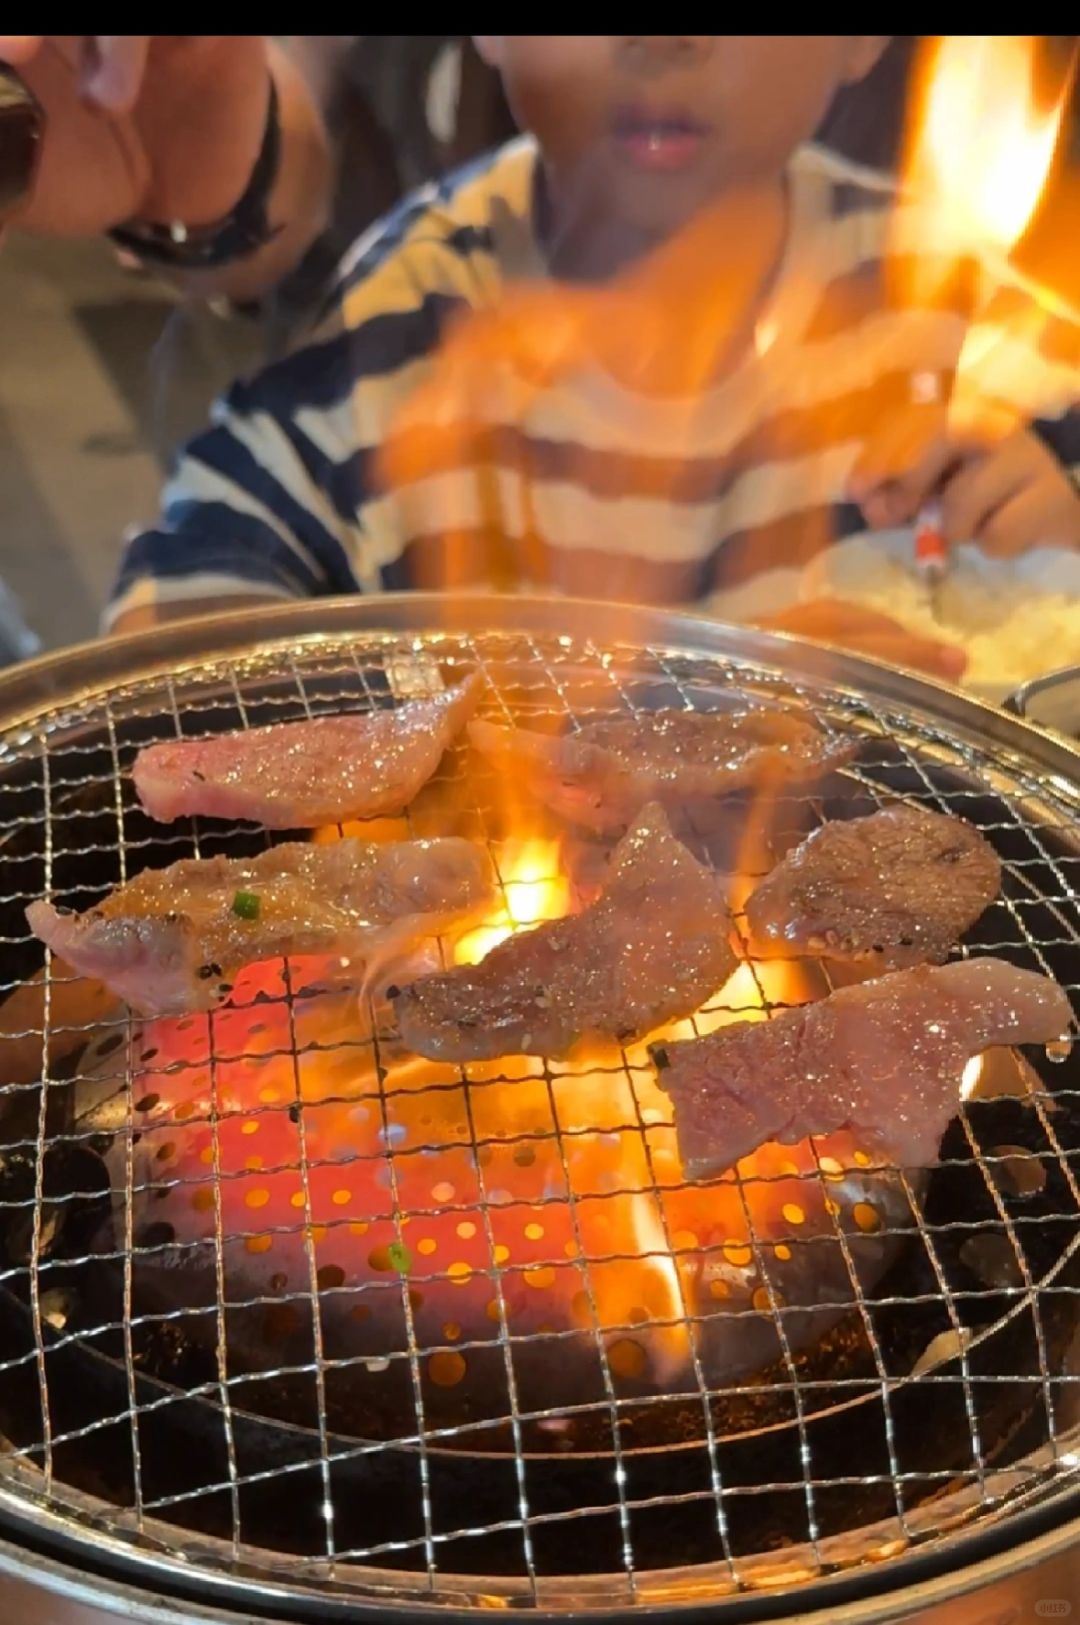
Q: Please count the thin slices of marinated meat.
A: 6